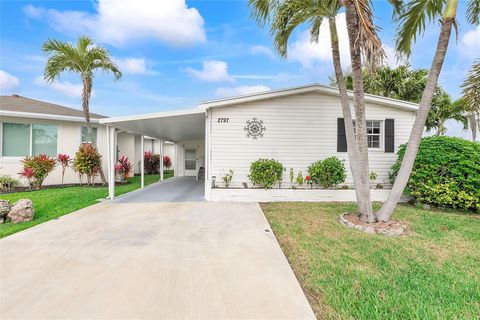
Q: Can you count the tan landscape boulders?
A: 2